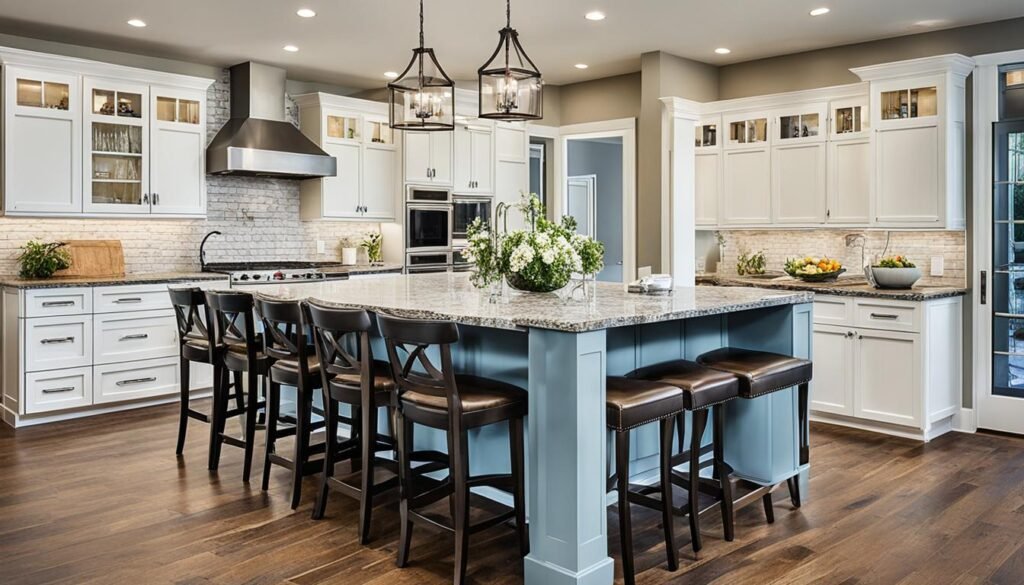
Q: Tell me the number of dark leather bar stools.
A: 8